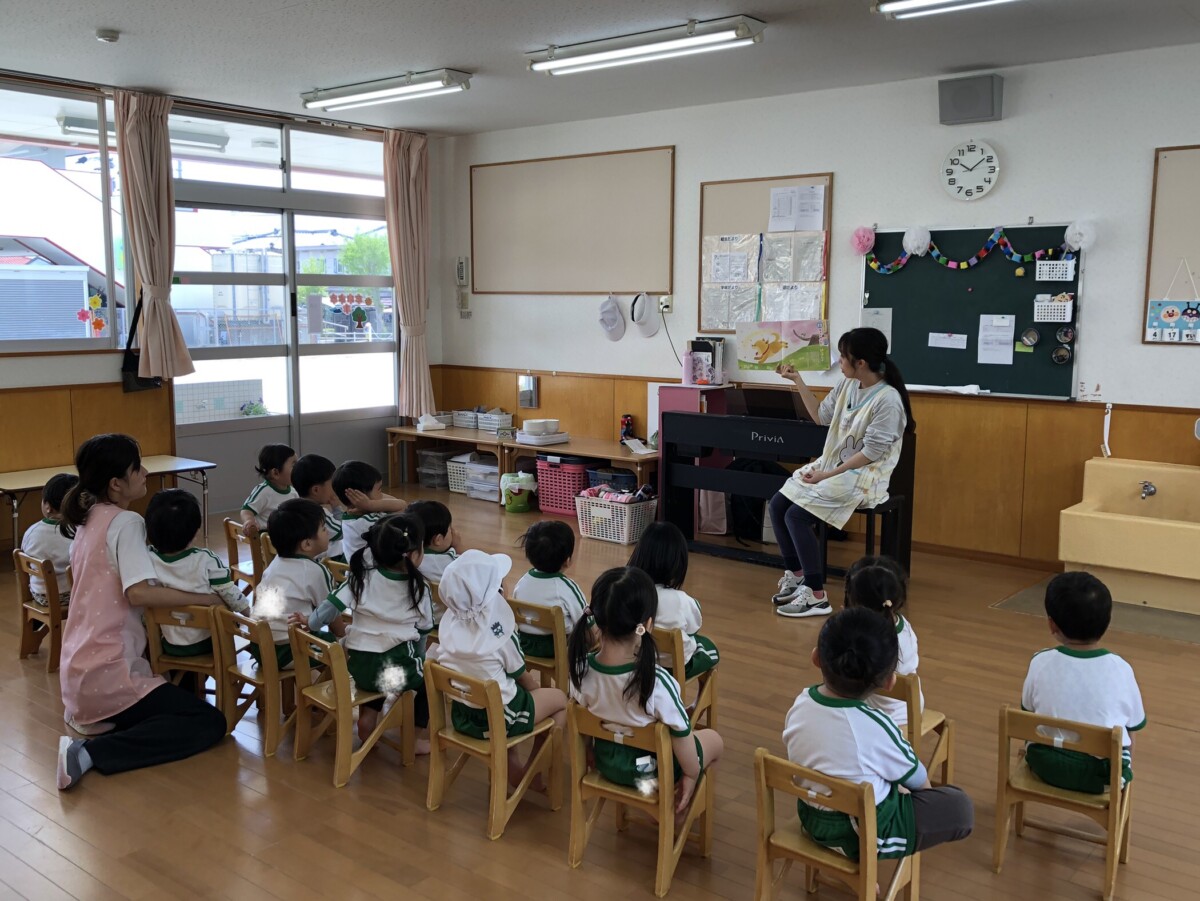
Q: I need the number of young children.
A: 15